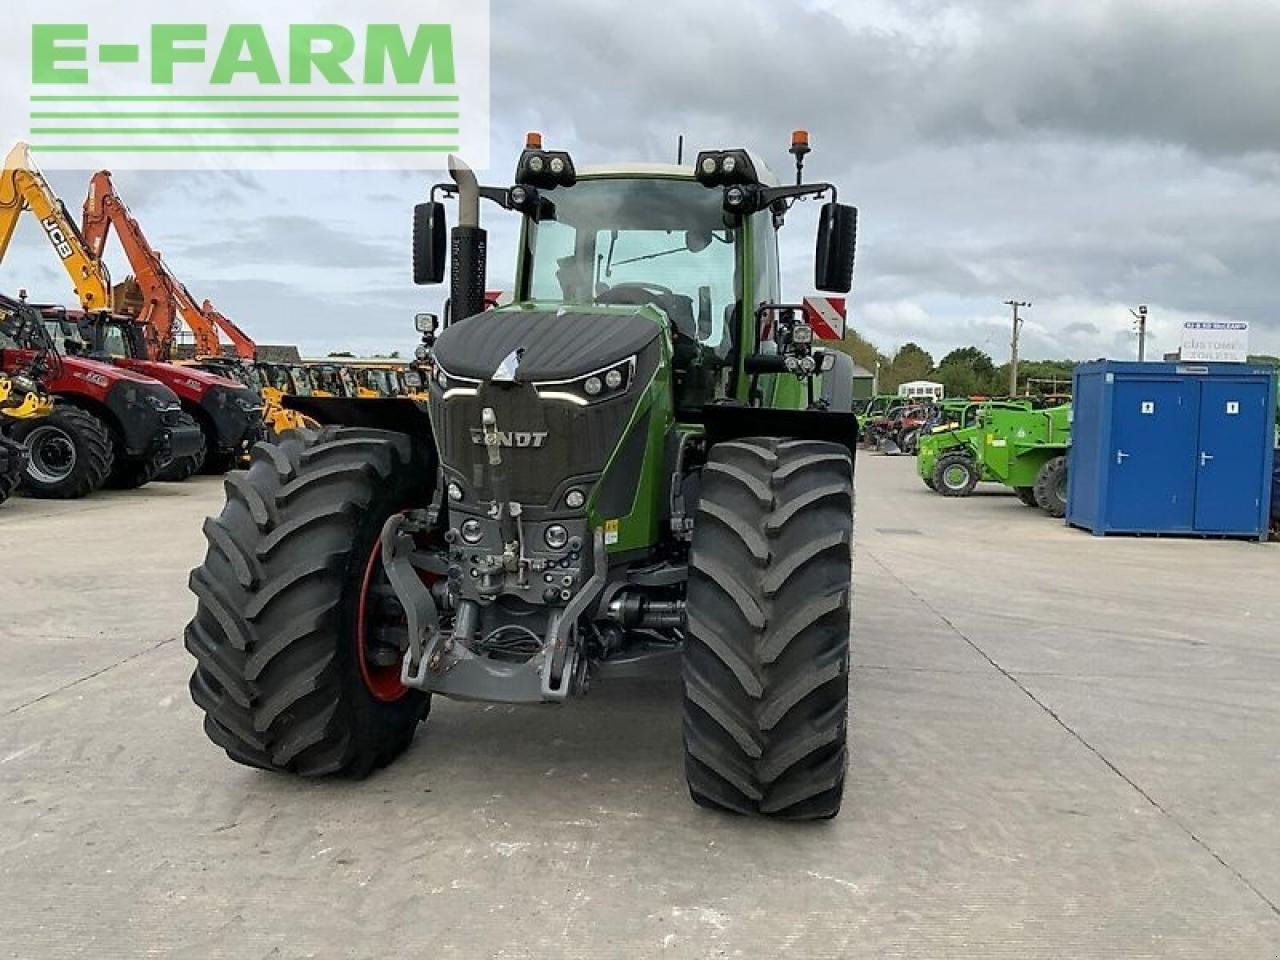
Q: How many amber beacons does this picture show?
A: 2